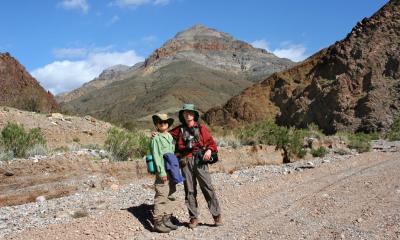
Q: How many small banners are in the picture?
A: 0